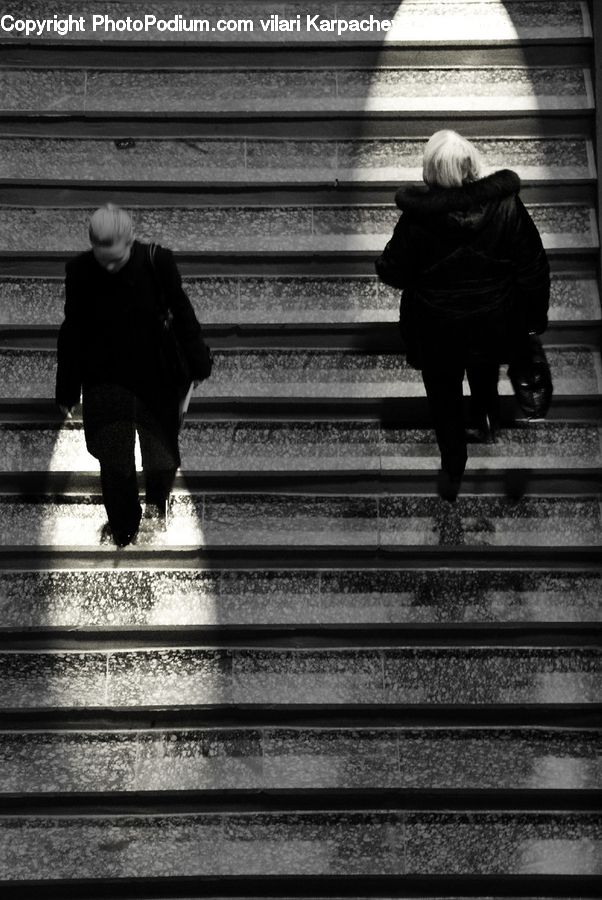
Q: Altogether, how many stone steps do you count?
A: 12